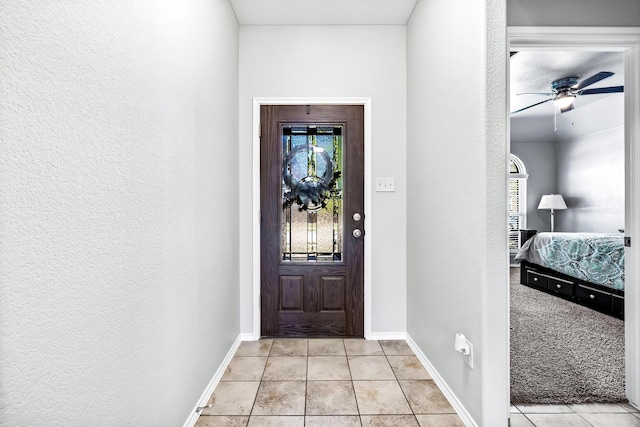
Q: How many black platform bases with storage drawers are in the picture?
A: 1